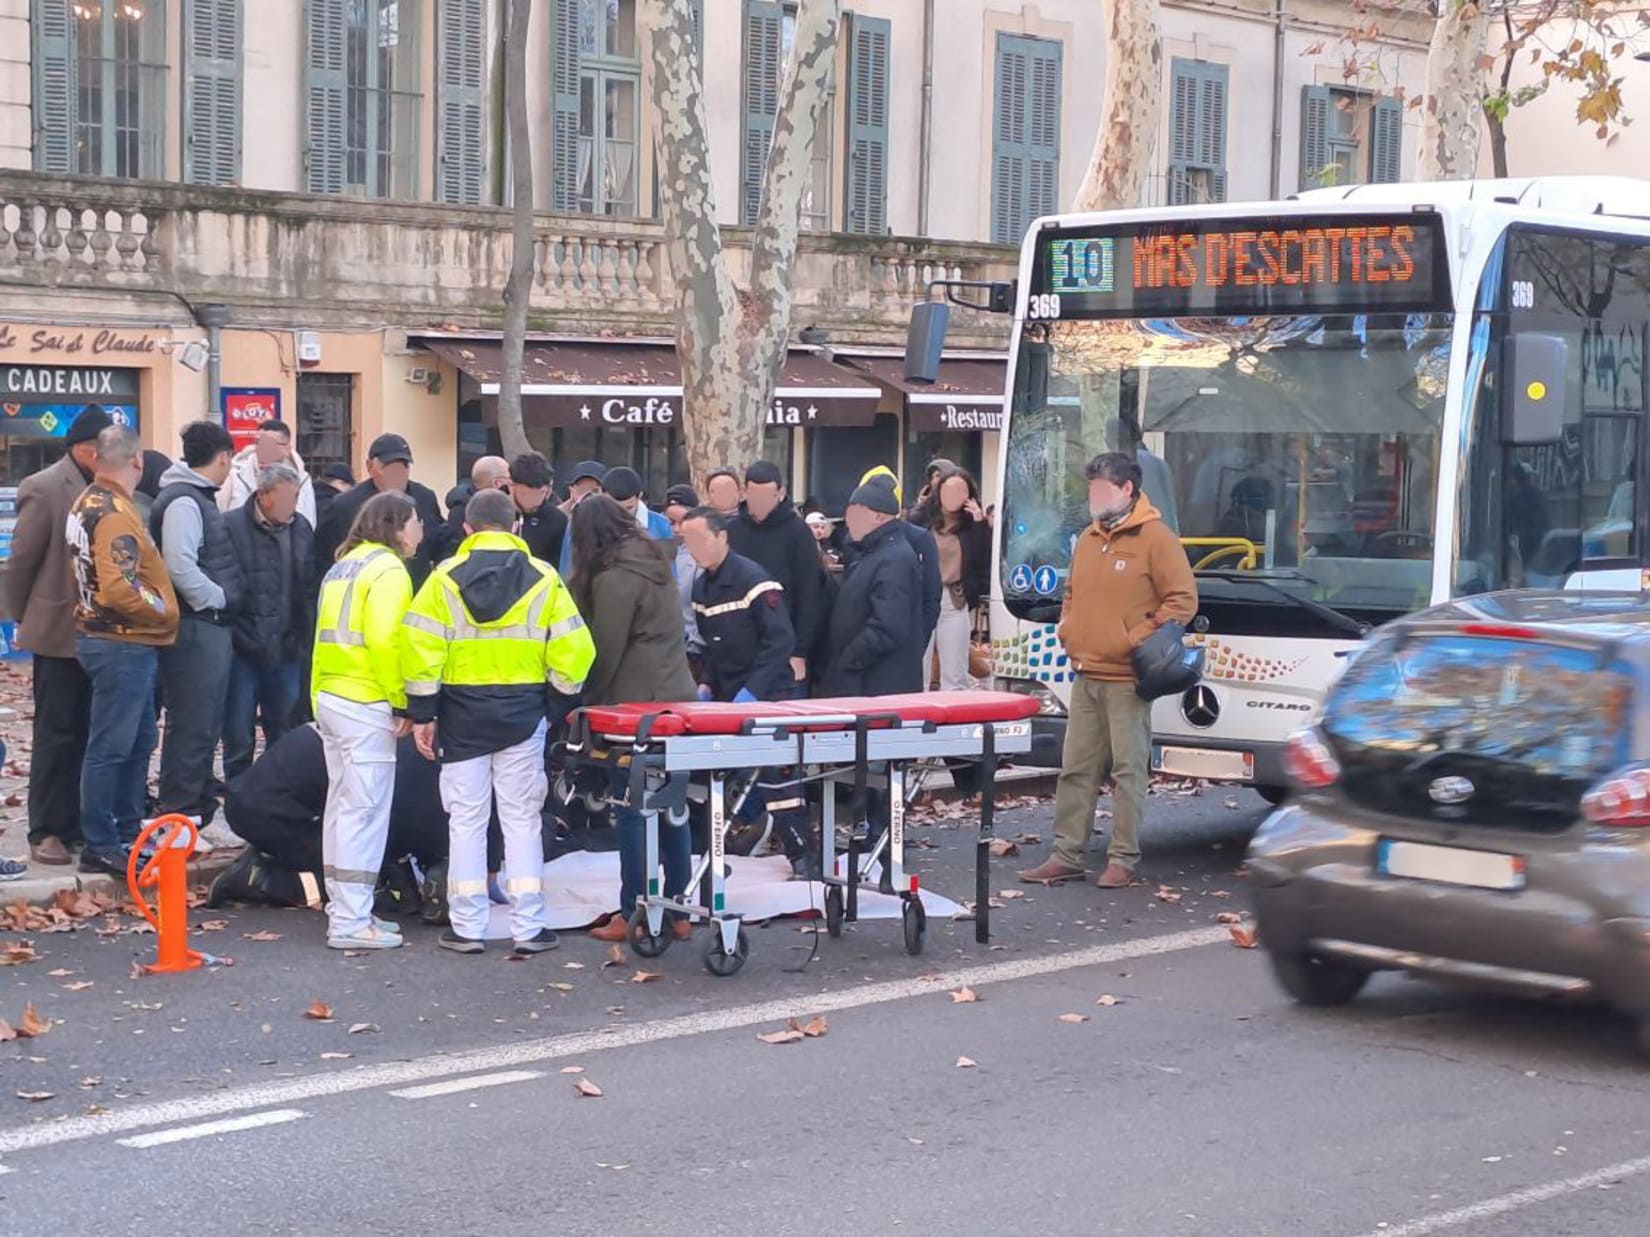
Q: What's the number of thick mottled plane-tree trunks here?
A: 3